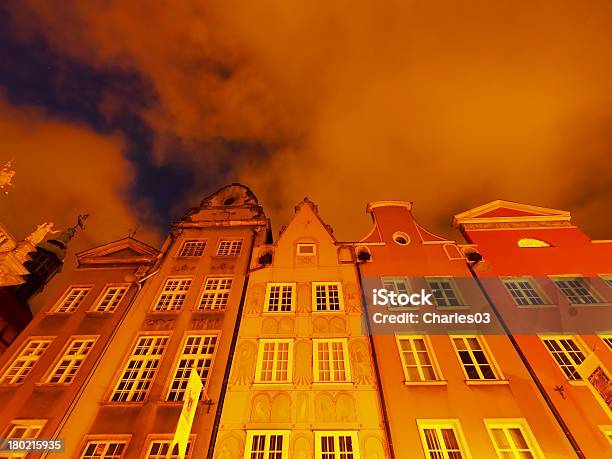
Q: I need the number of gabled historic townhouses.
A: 5